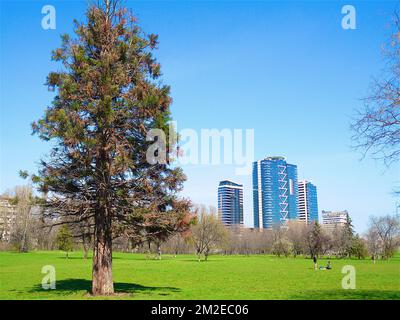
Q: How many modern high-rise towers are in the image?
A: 3